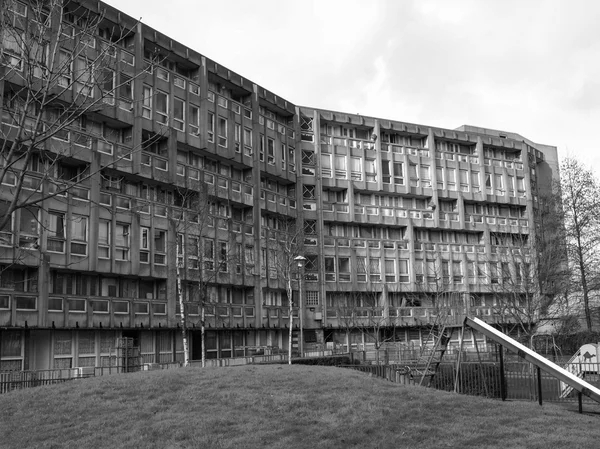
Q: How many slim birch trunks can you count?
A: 3